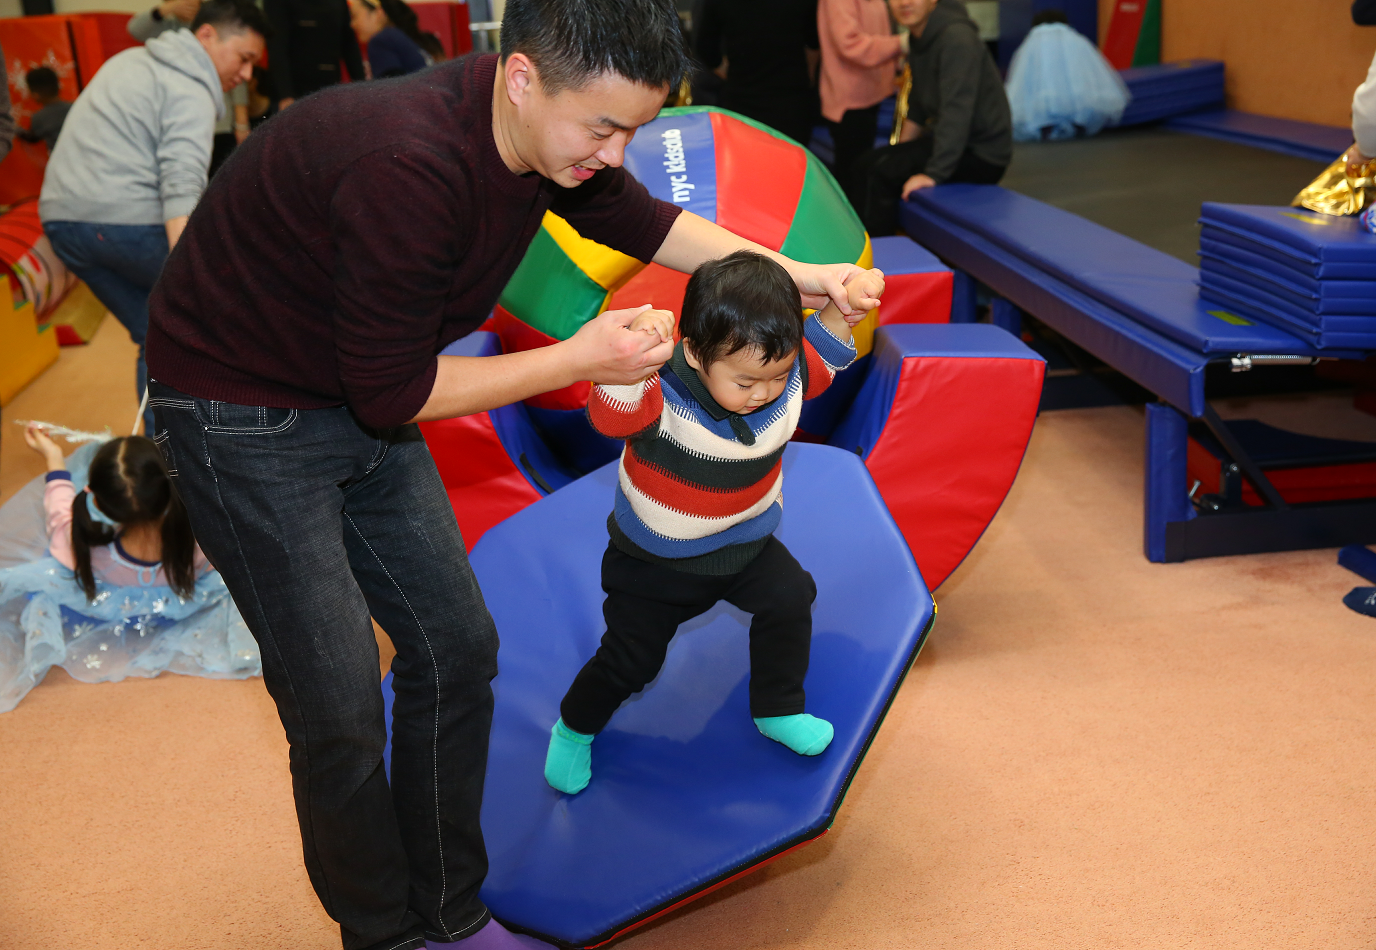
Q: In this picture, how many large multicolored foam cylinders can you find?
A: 1